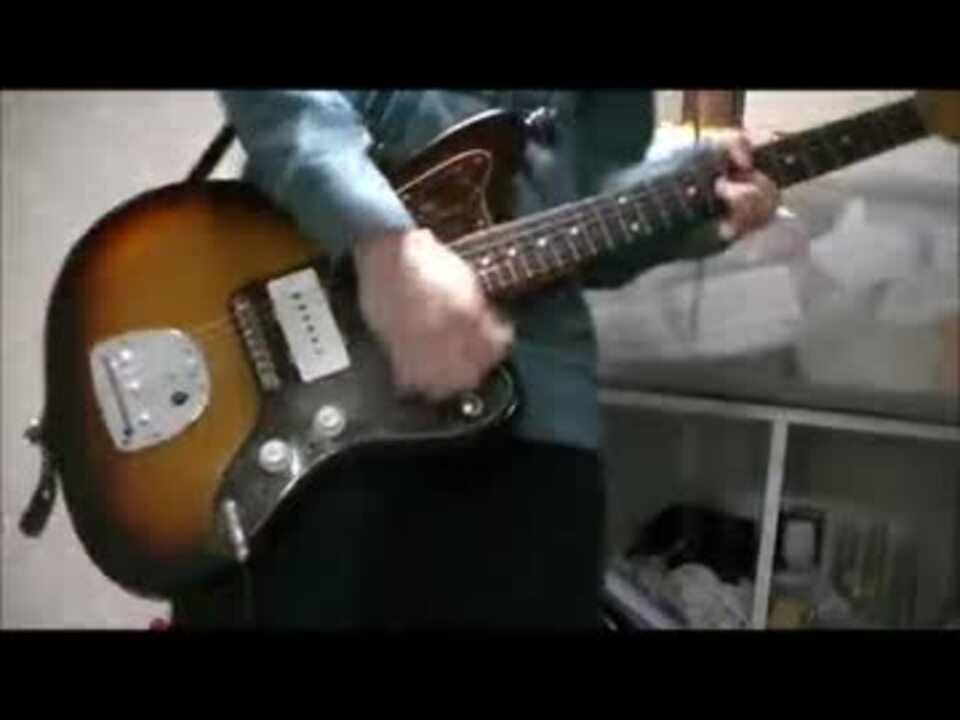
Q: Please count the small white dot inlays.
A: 9